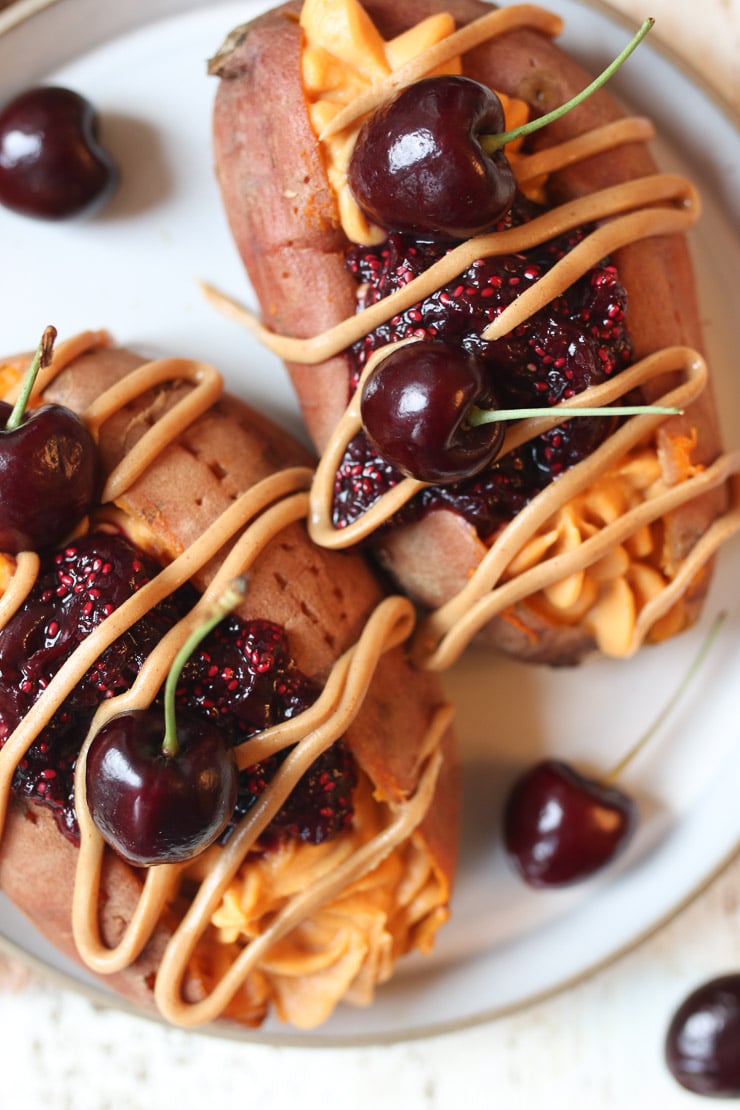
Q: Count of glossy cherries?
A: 7